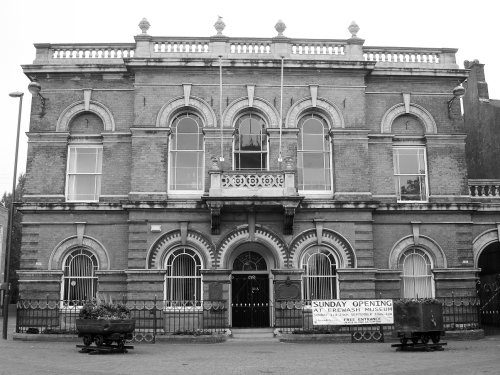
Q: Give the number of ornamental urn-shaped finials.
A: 4